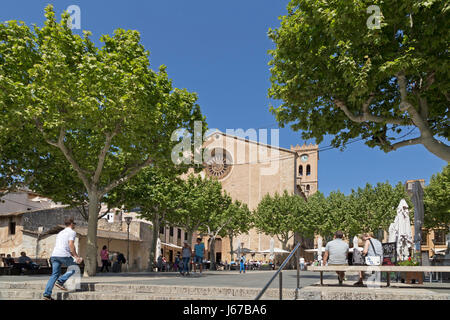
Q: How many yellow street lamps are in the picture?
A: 0